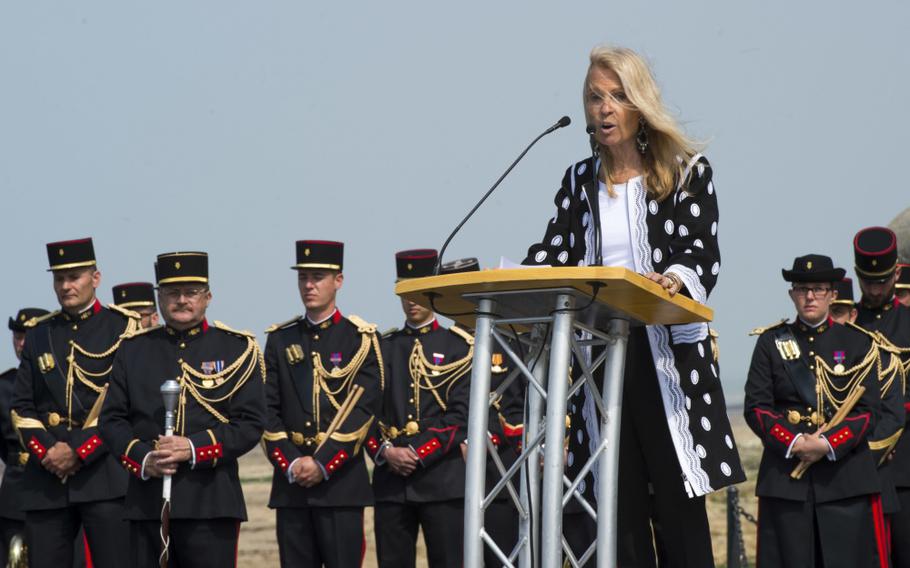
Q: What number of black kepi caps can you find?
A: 9